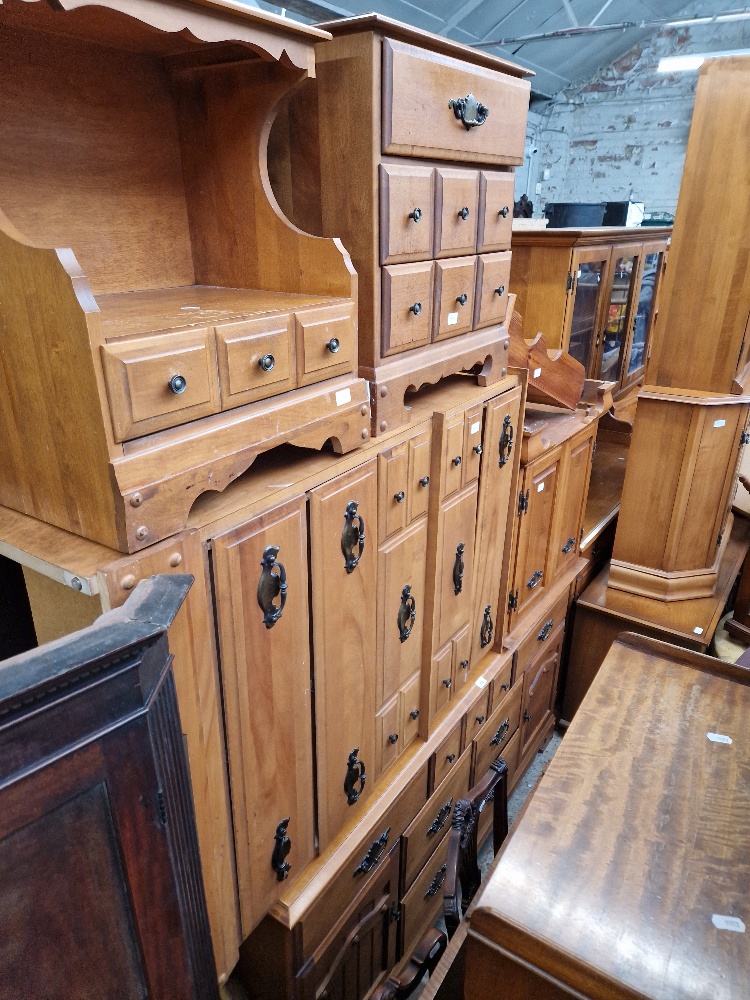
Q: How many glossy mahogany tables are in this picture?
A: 1